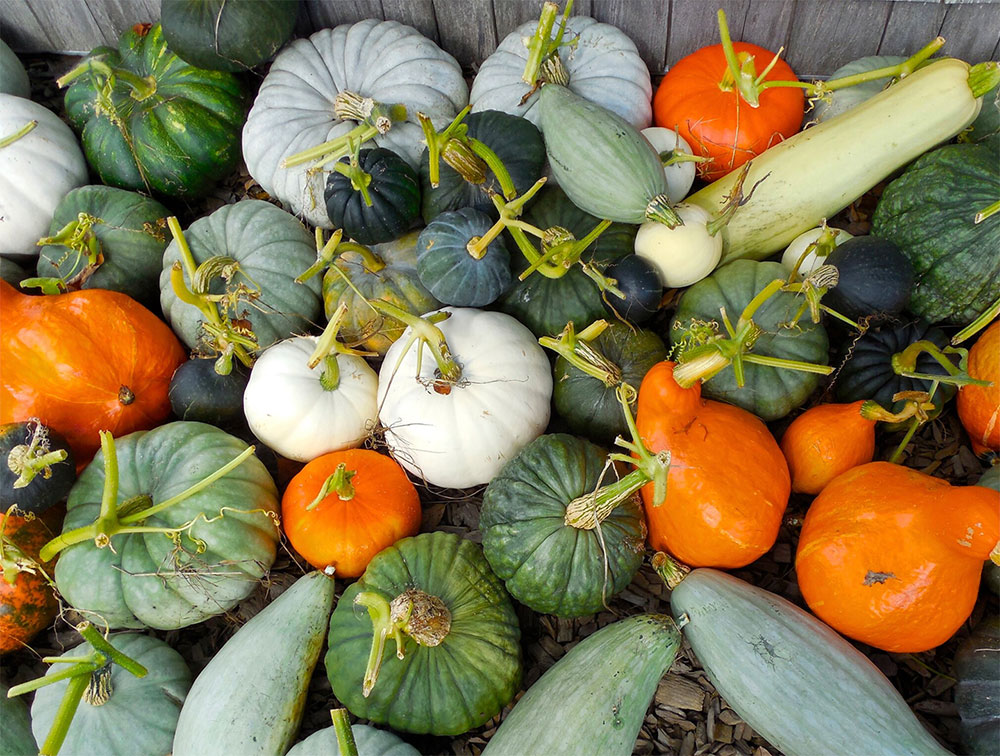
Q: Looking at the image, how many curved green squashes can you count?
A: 4